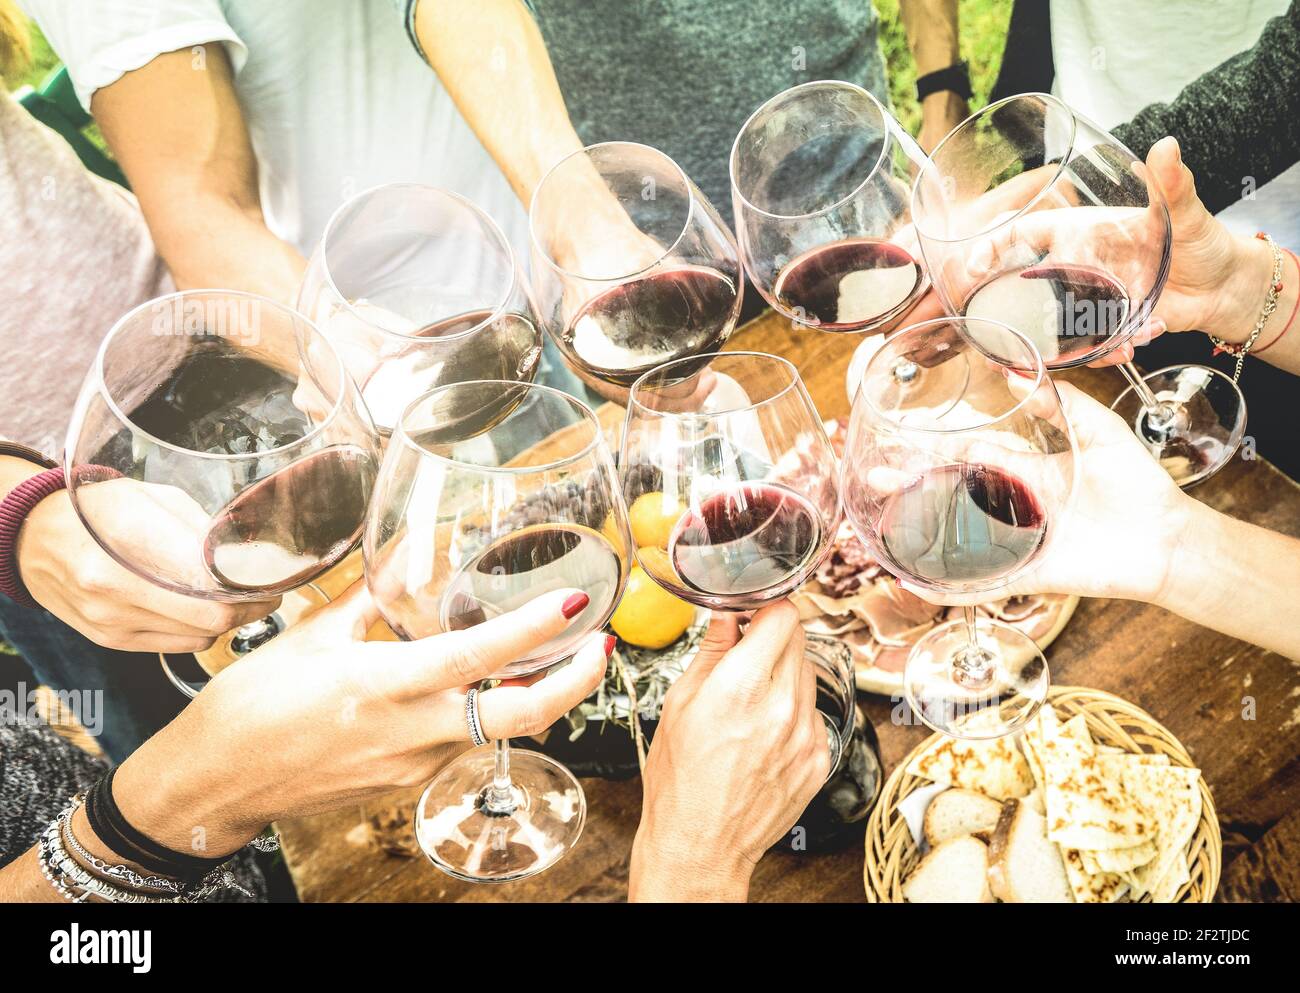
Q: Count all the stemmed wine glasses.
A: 8